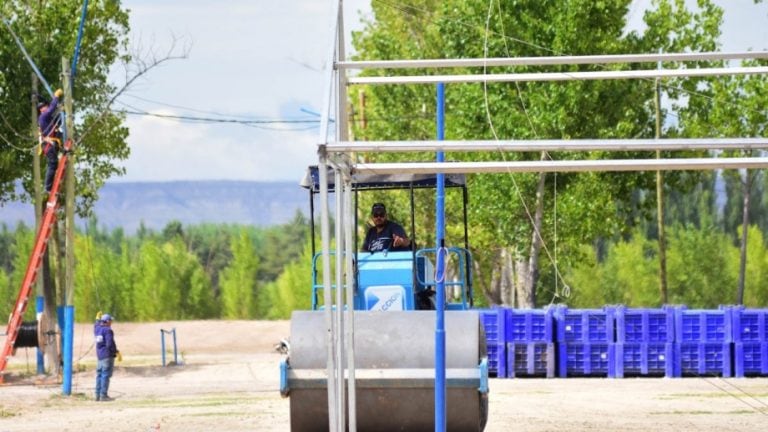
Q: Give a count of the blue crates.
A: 12